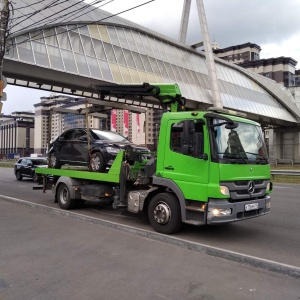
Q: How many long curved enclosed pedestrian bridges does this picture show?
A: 1